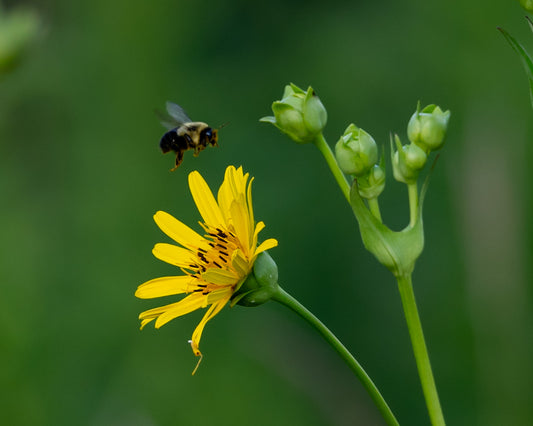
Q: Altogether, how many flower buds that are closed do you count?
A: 5